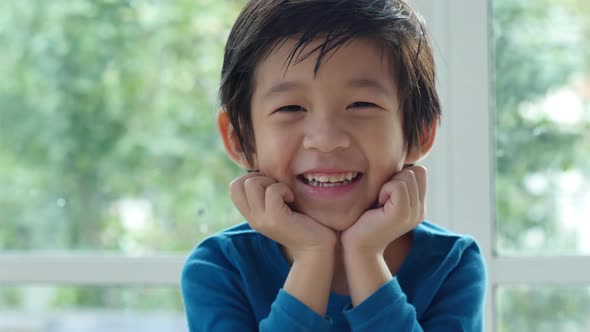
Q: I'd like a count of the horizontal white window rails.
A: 2